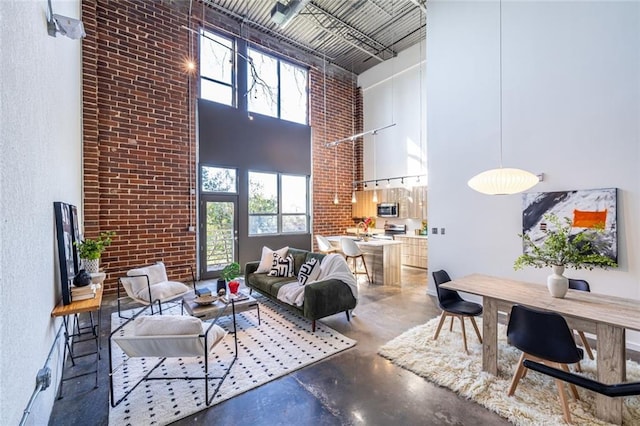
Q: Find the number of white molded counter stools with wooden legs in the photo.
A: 2